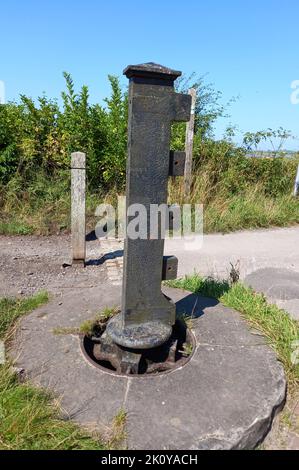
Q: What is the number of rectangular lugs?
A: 4